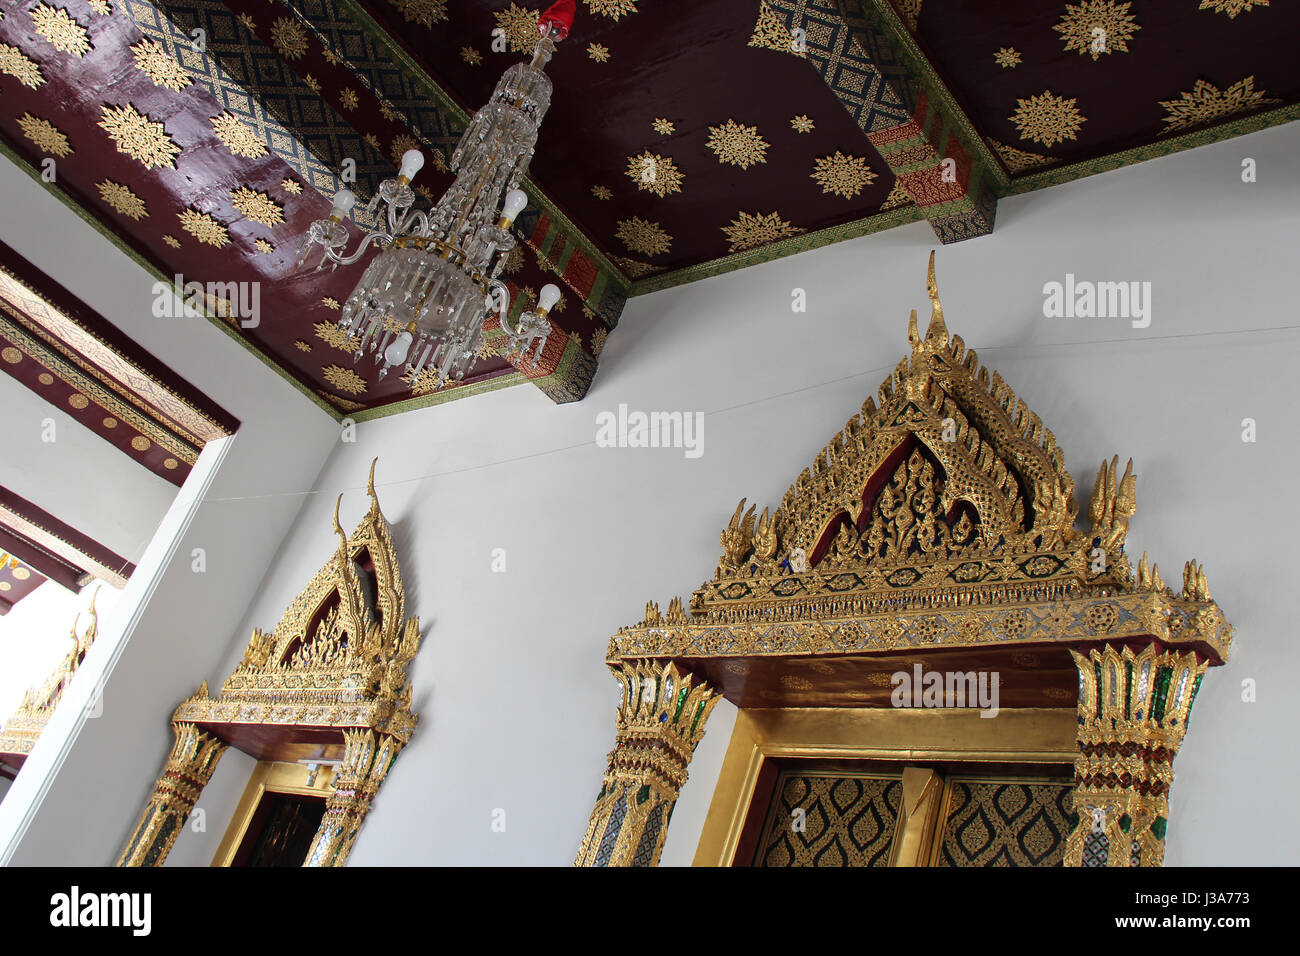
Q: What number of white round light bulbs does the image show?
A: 5